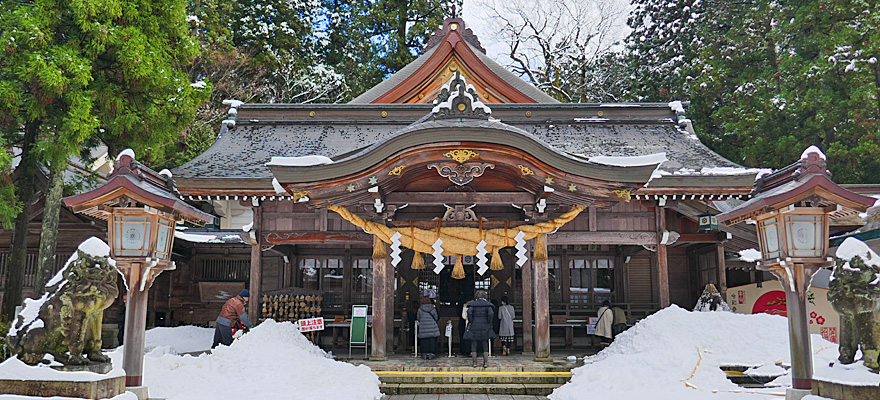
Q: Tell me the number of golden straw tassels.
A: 5